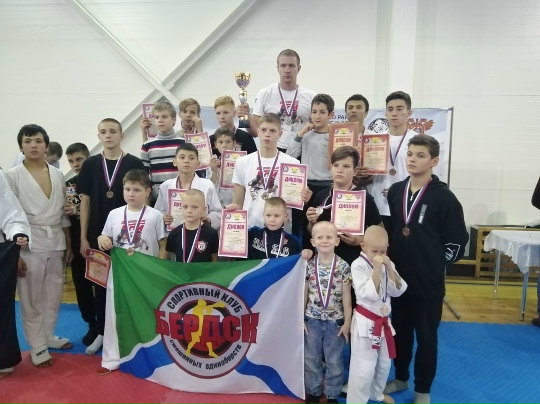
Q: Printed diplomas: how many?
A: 10